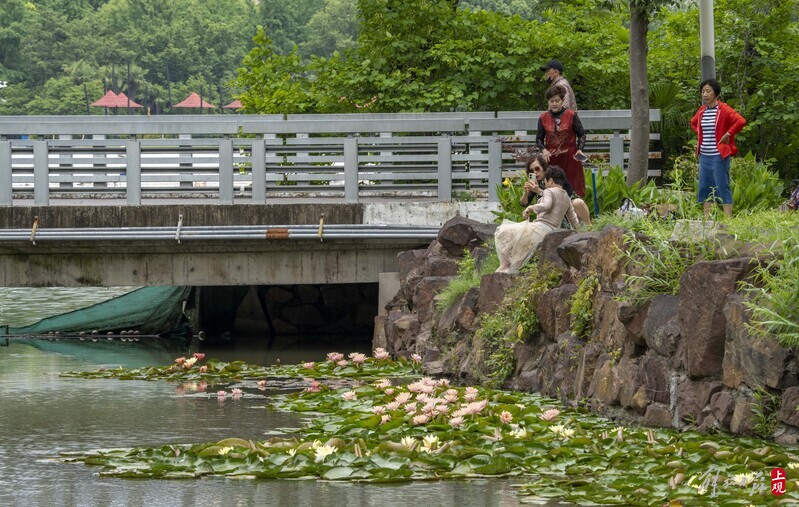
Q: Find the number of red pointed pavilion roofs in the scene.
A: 4